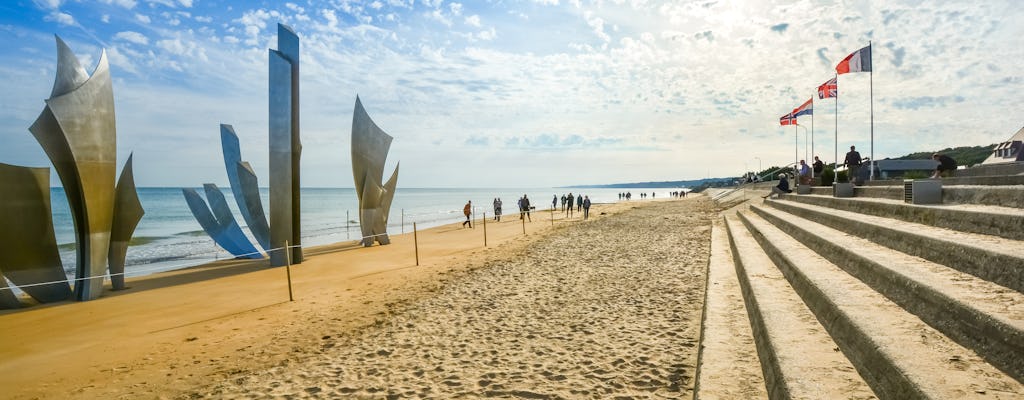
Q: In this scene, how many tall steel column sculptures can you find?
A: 2